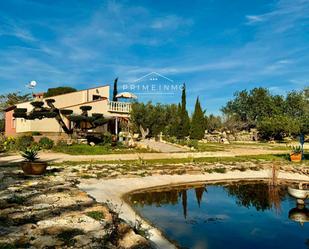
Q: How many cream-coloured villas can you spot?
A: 1